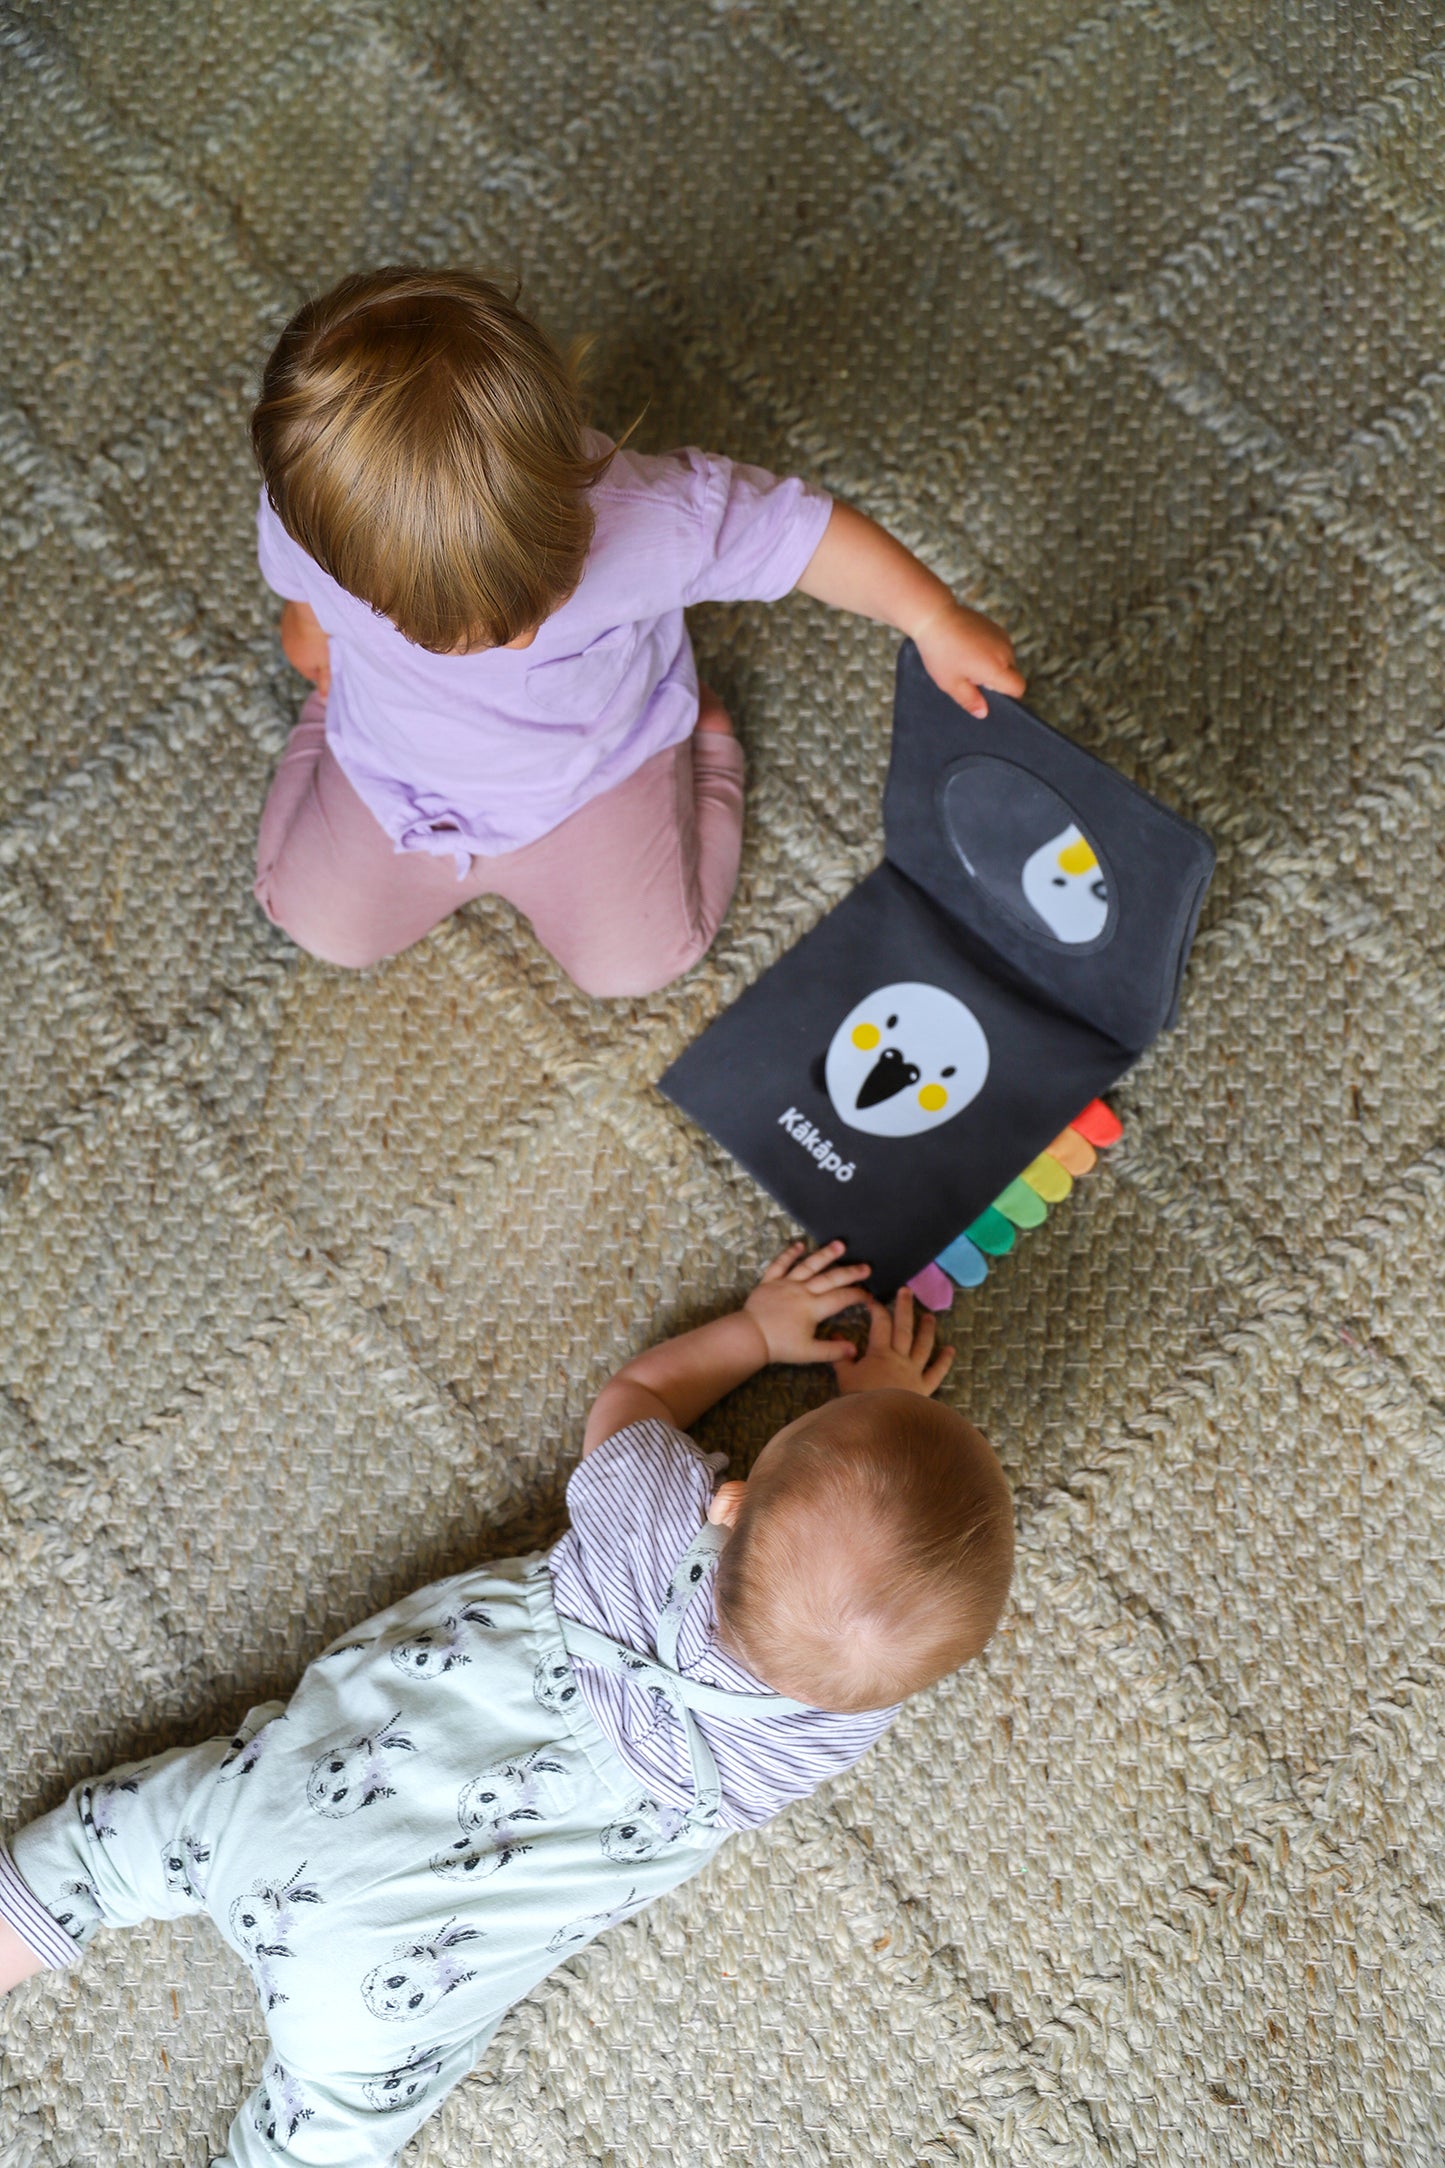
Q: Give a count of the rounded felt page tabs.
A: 7